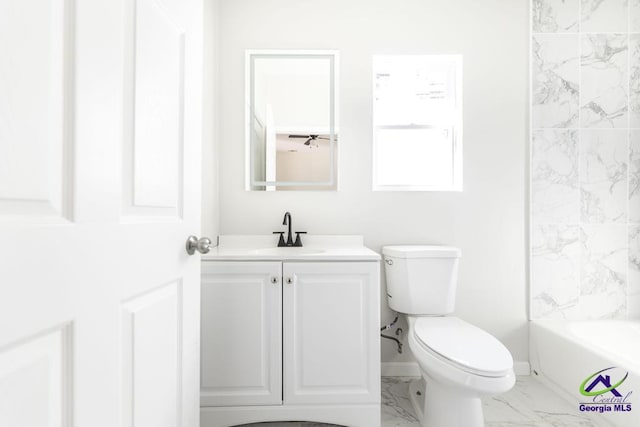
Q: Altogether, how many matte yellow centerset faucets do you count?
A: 0